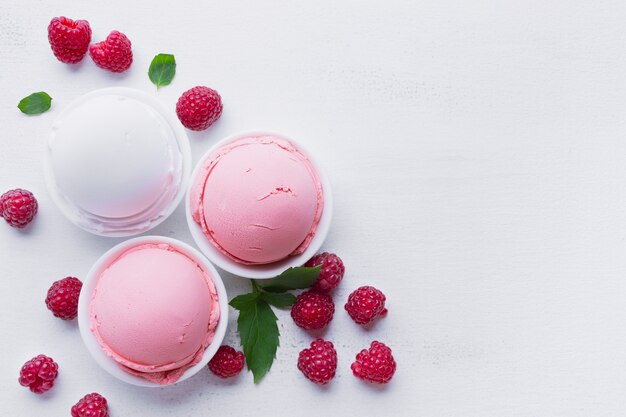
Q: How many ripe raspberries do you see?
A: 13